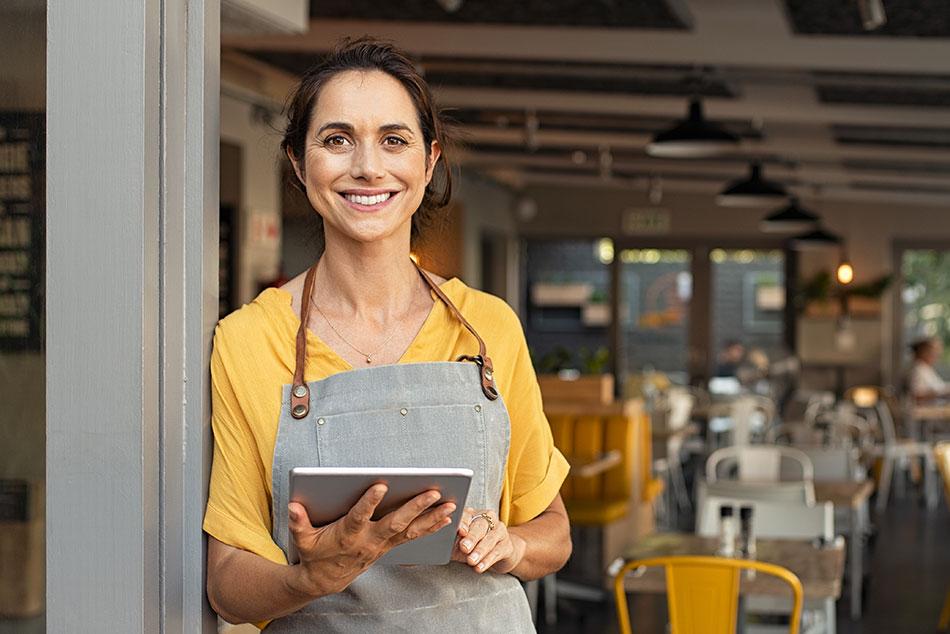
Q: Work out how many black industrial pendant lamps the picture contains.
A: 4